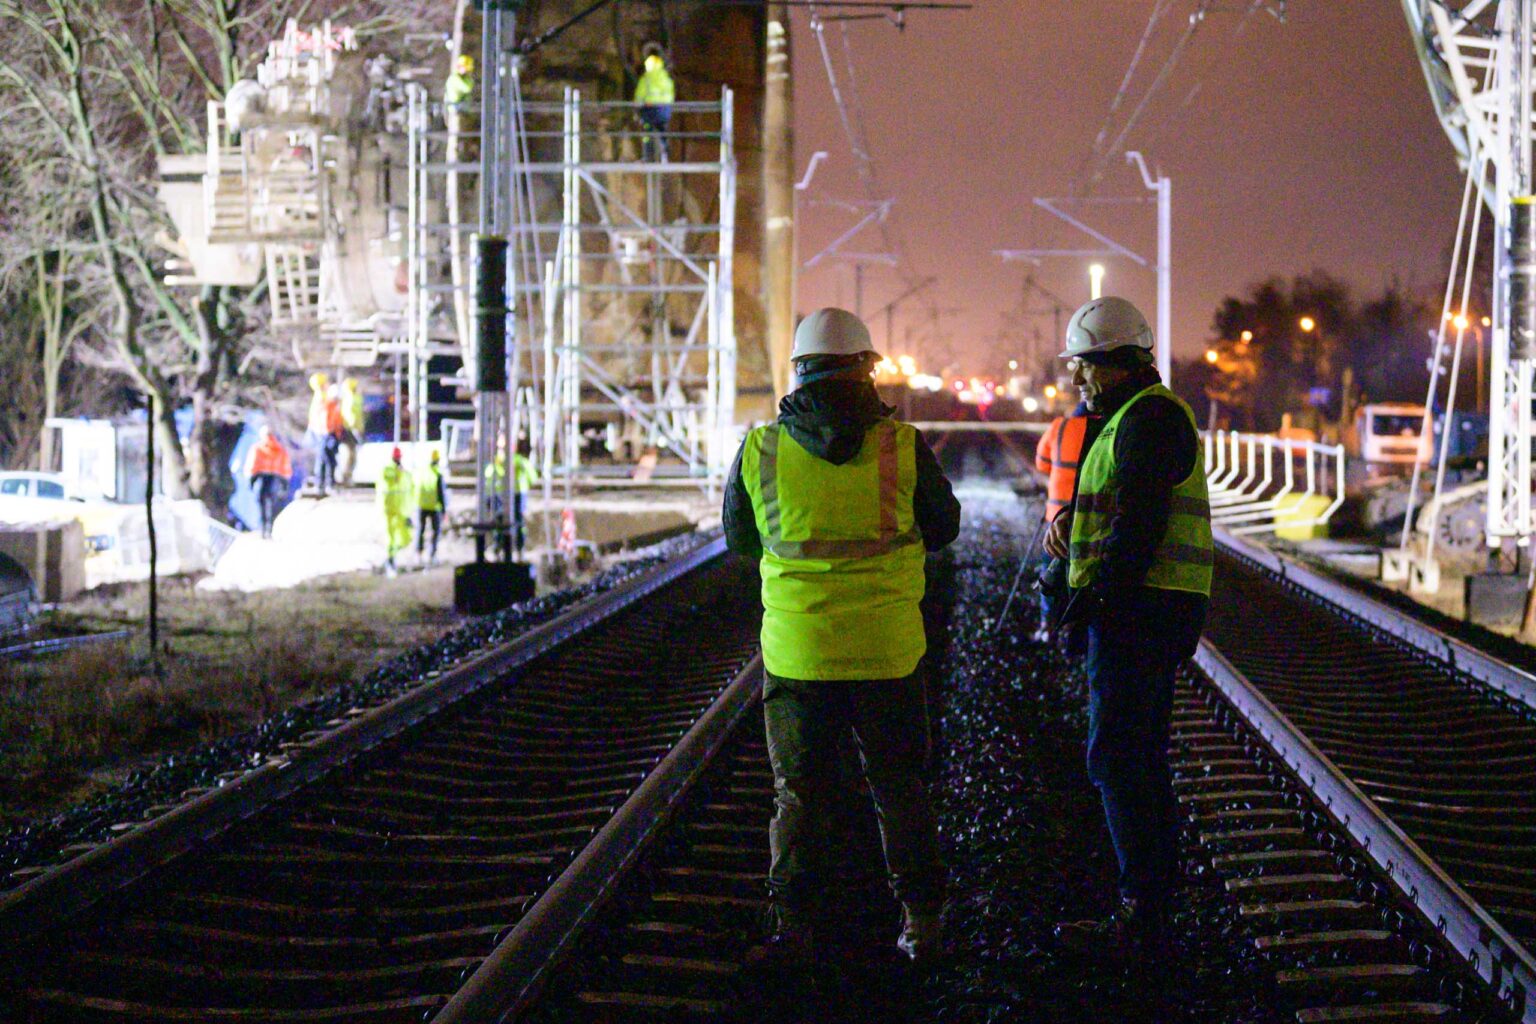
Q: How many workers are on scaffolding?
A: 2